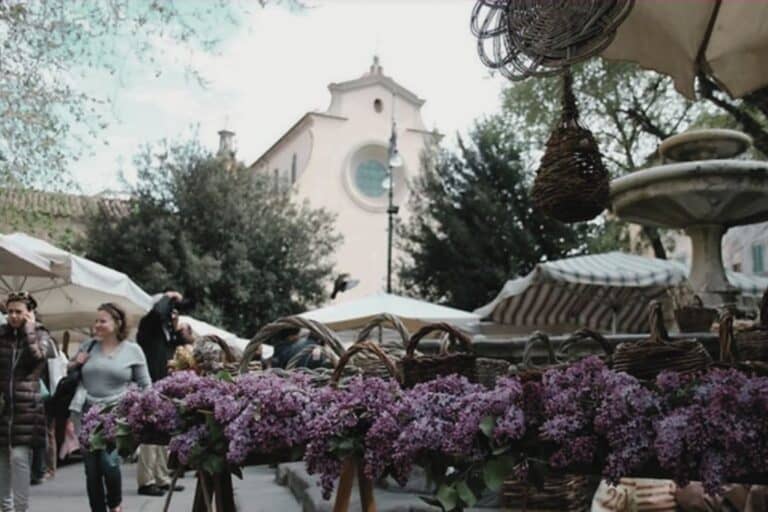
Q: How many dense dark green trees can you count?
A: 2